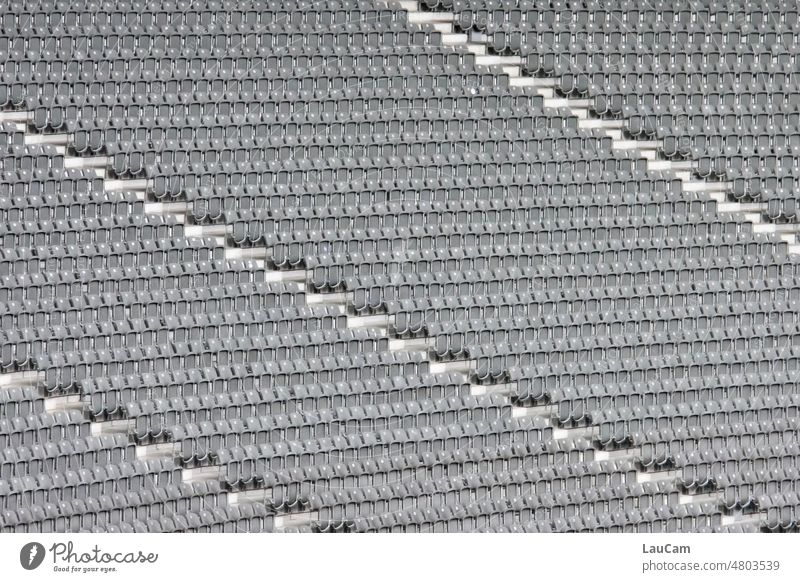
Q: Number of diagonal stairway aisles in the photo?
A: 3